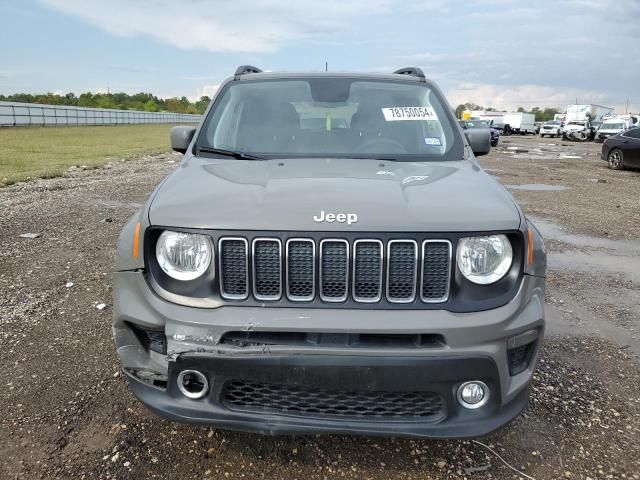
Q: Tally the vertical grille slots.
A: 7